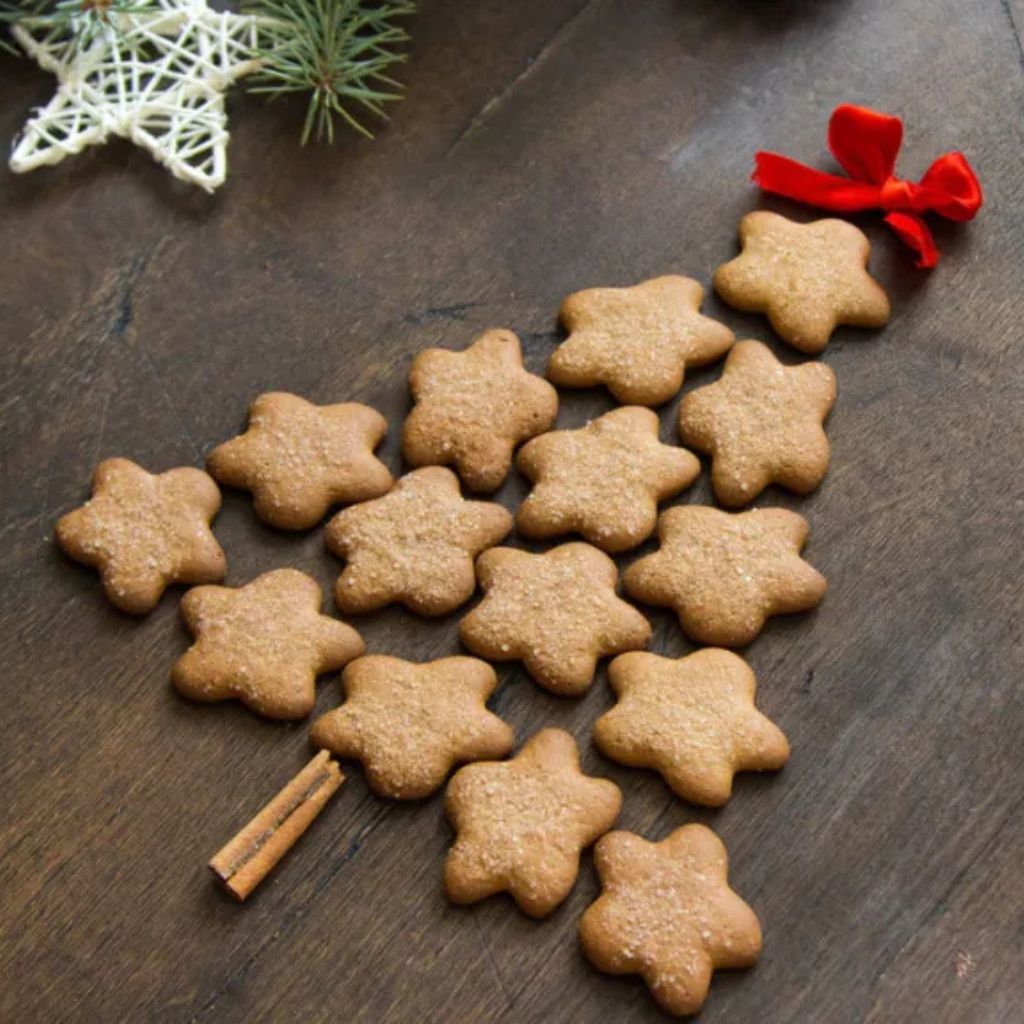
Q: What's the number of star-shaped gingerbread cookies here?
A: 15